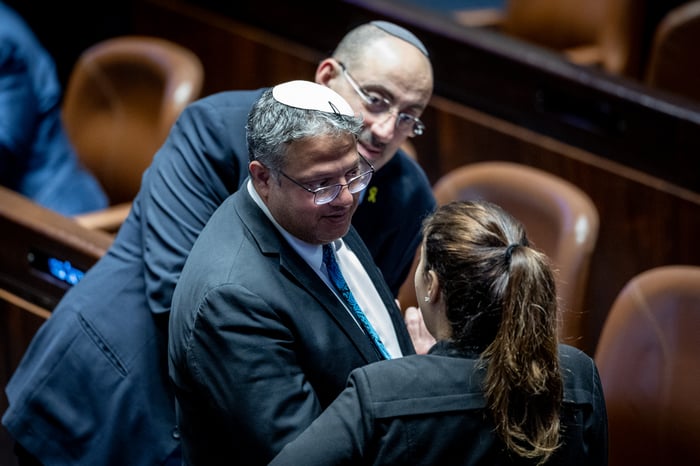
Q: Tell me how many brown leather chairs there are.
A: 5